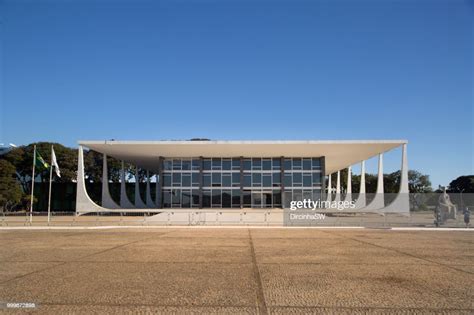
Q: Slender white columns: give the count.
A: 12